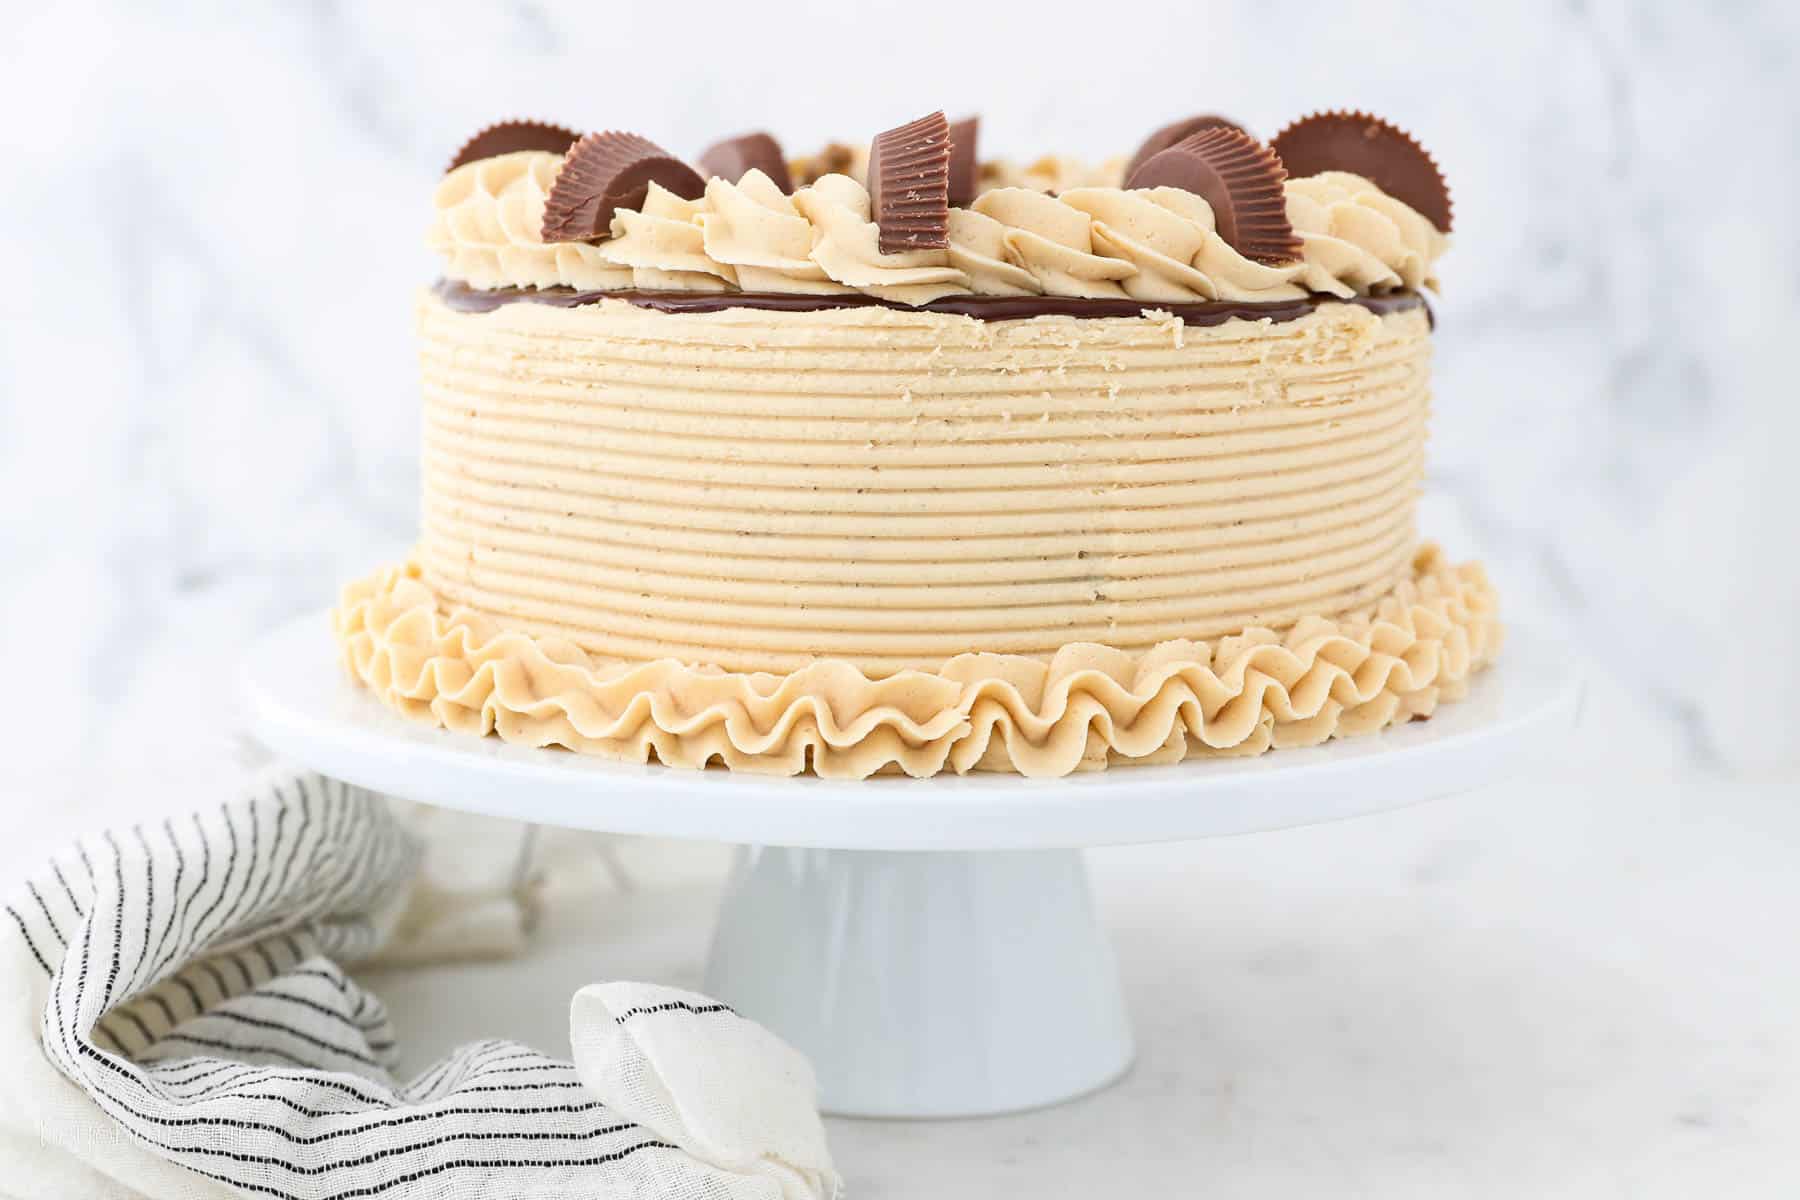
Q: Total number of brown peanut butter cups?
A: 8